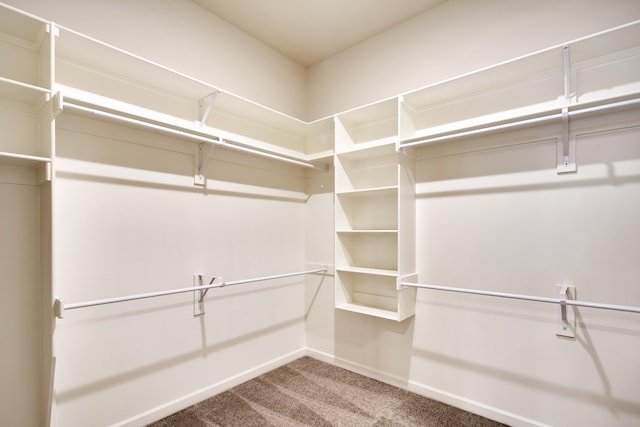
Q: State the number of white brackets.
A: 6